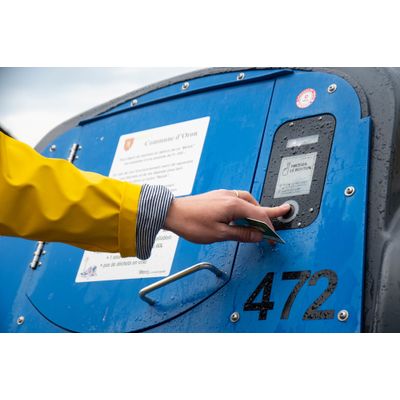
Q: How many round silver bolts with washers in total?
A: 9